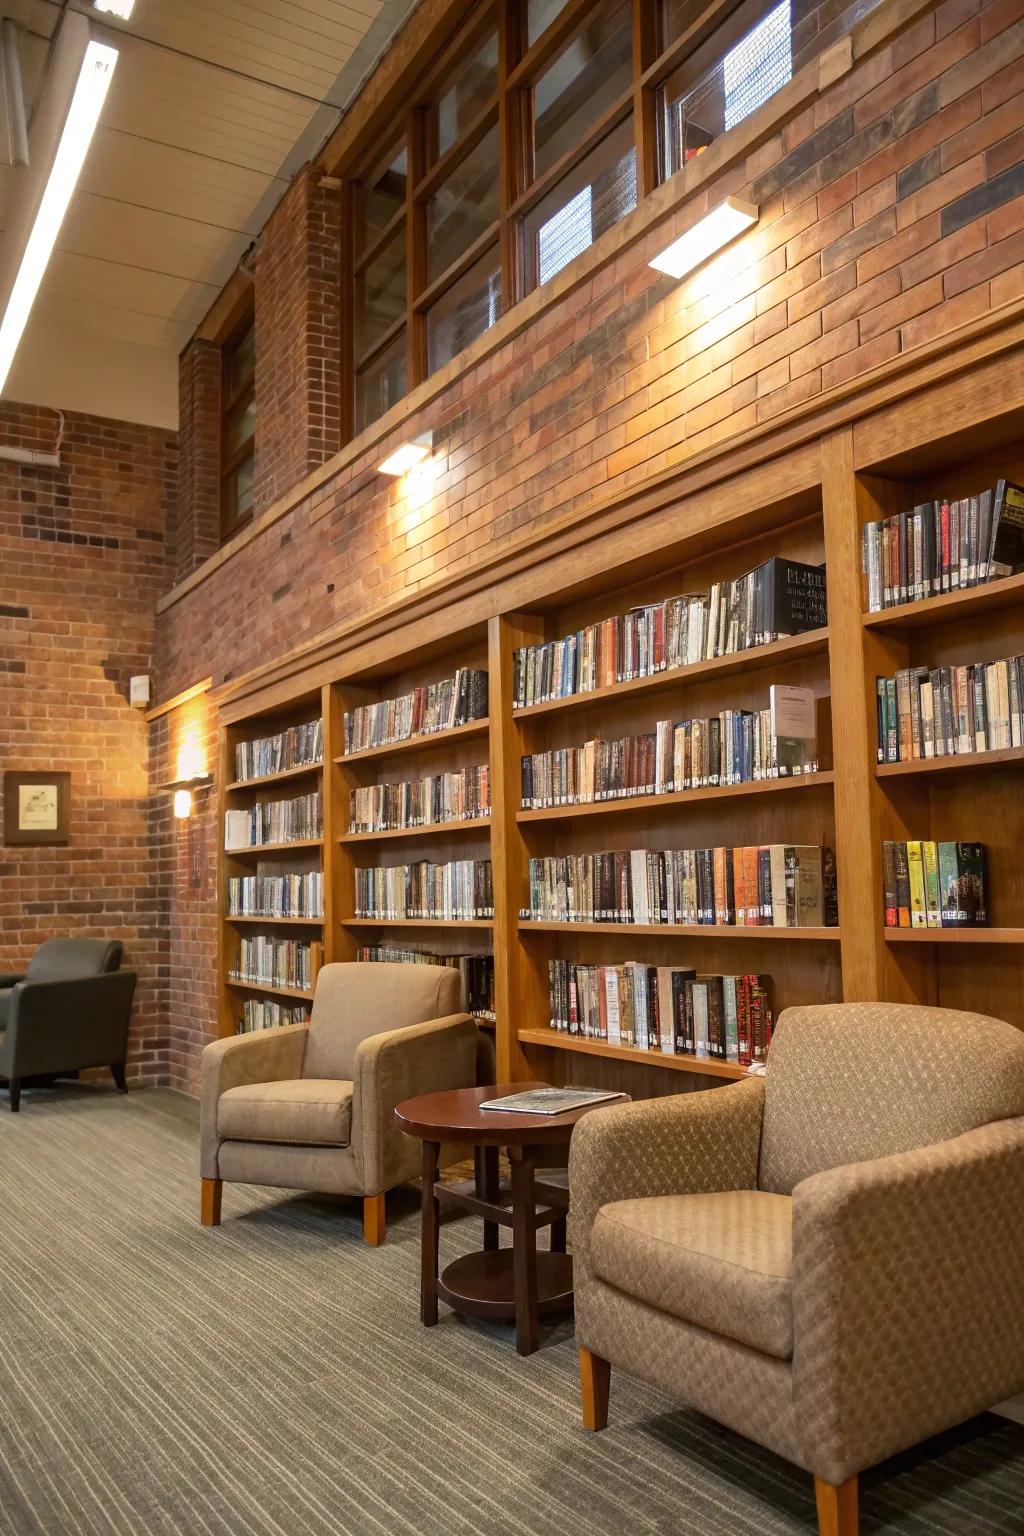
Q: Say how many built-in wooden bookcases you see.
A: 4